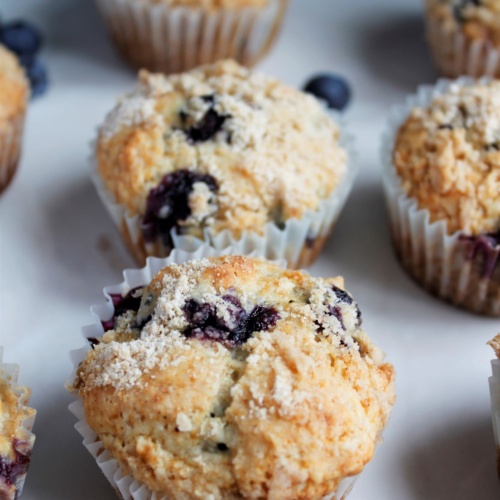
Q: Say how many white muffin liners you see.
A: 8